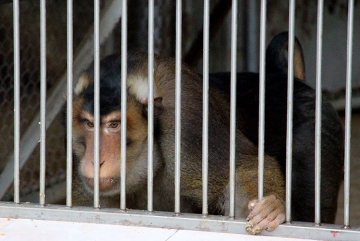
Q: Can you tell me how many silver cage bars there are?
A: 13